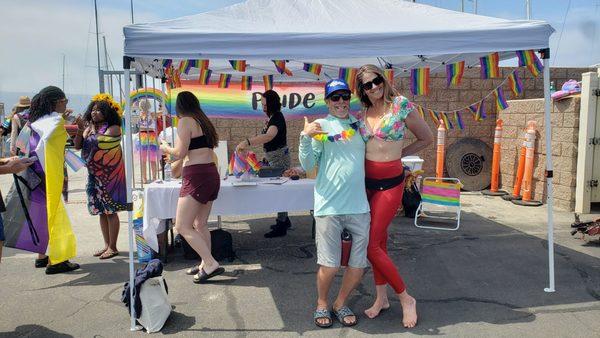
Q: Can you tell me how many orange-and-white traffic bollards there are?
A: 4